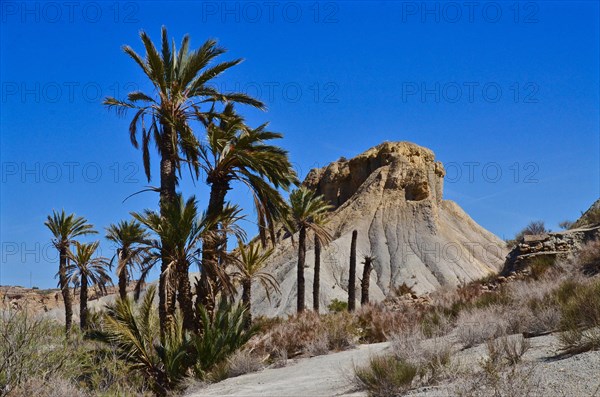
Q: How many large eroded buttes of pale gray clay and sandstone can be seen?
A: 1